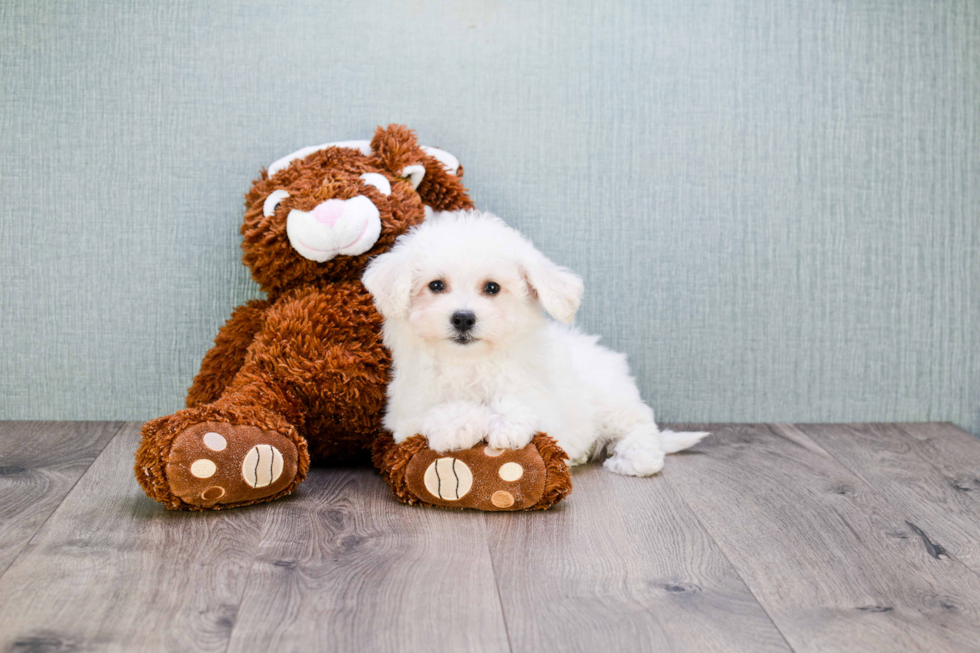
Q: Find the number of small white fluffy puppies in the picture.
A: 1